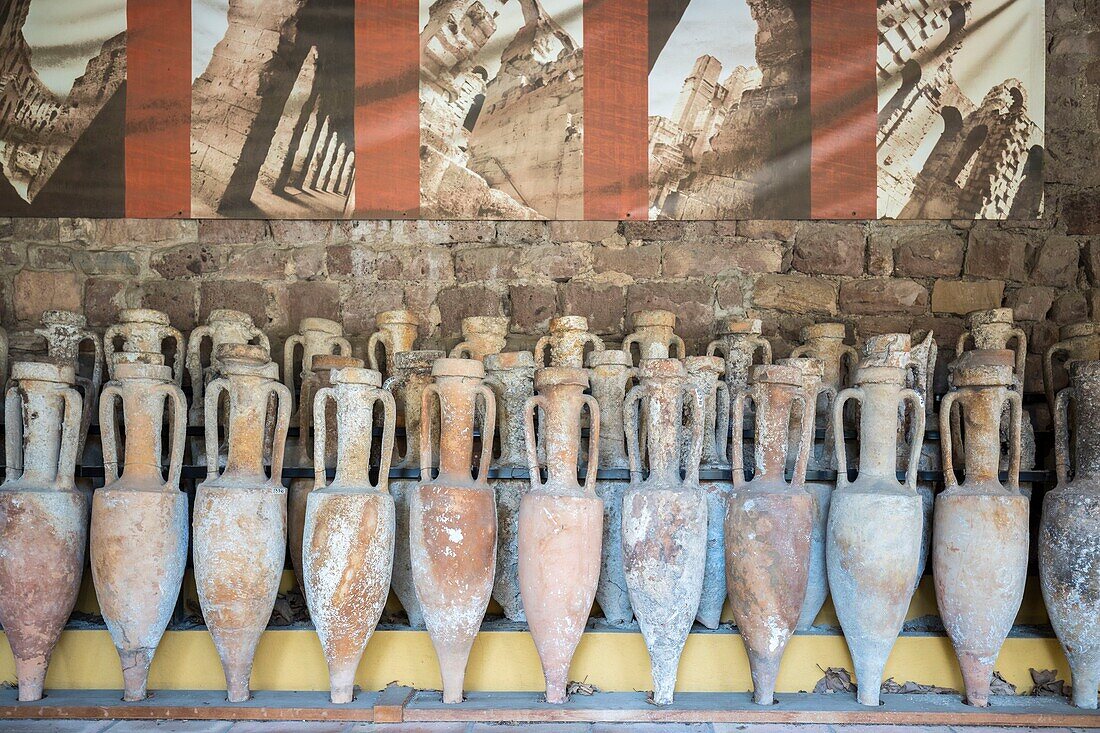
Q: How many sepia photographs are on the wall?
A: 5